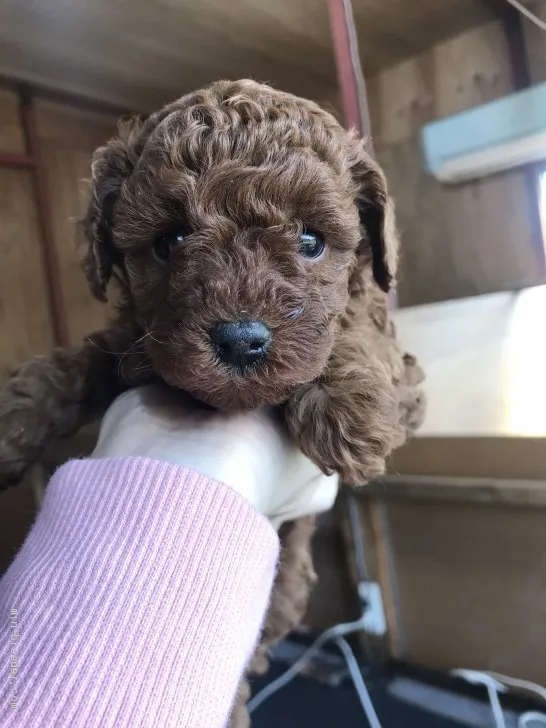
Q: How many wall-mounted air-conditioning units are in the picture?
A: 1